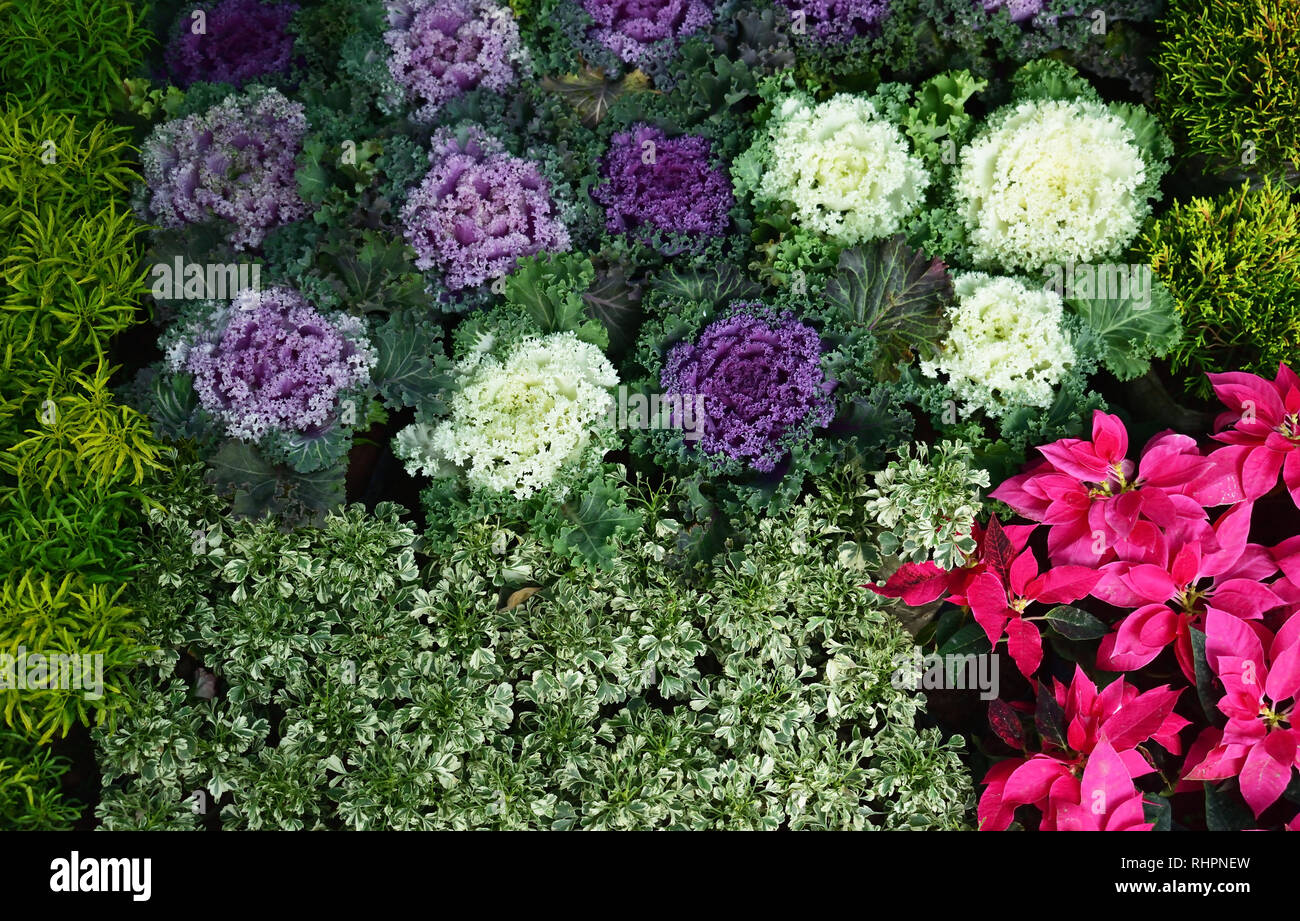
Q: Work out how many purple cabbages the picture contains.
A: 10